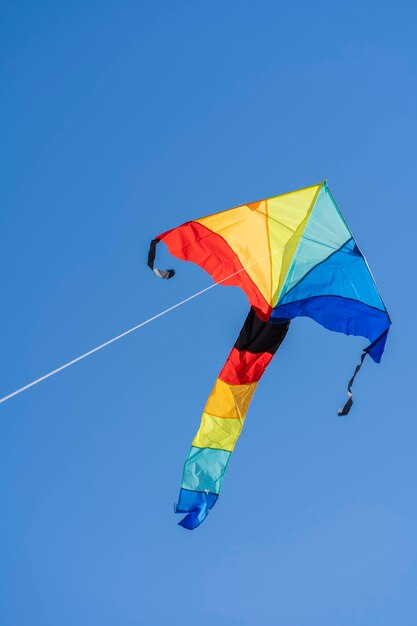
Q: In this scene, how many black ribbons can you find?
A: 2